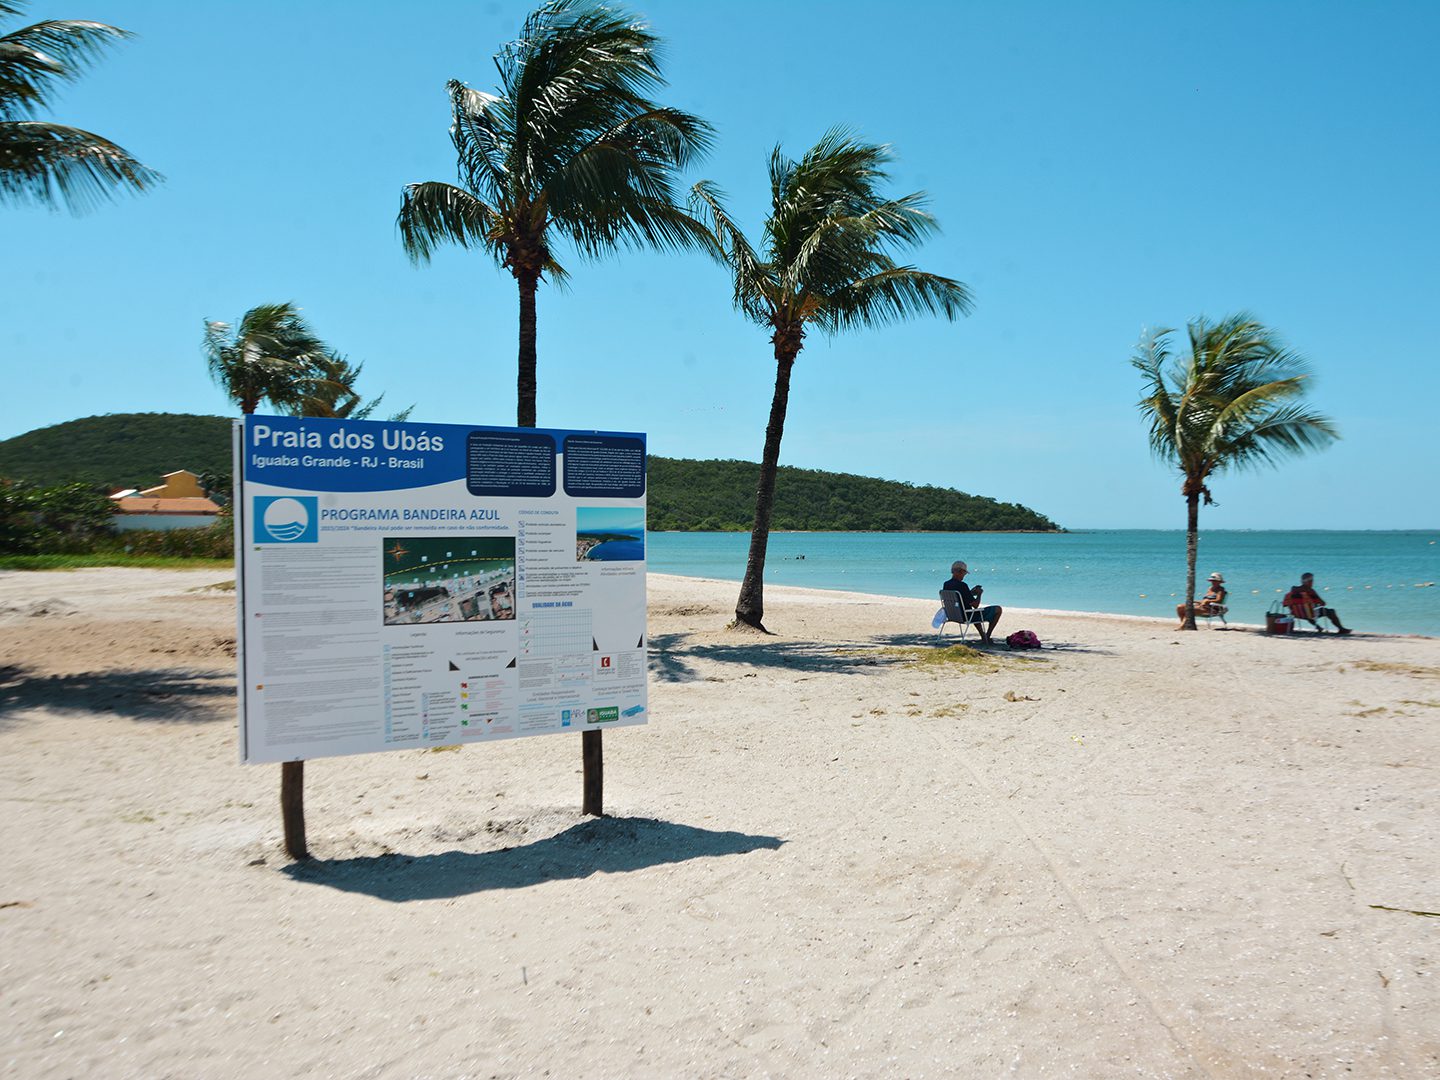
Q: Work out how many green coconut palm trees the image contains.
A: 5